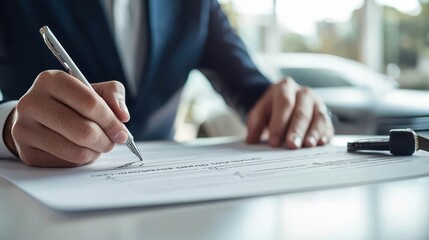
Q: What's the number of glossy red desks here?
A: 0